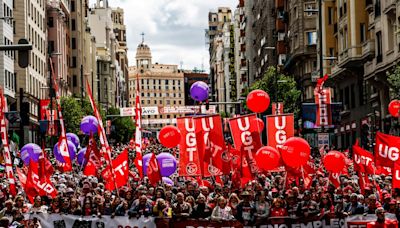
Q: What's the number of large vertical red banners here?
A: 4